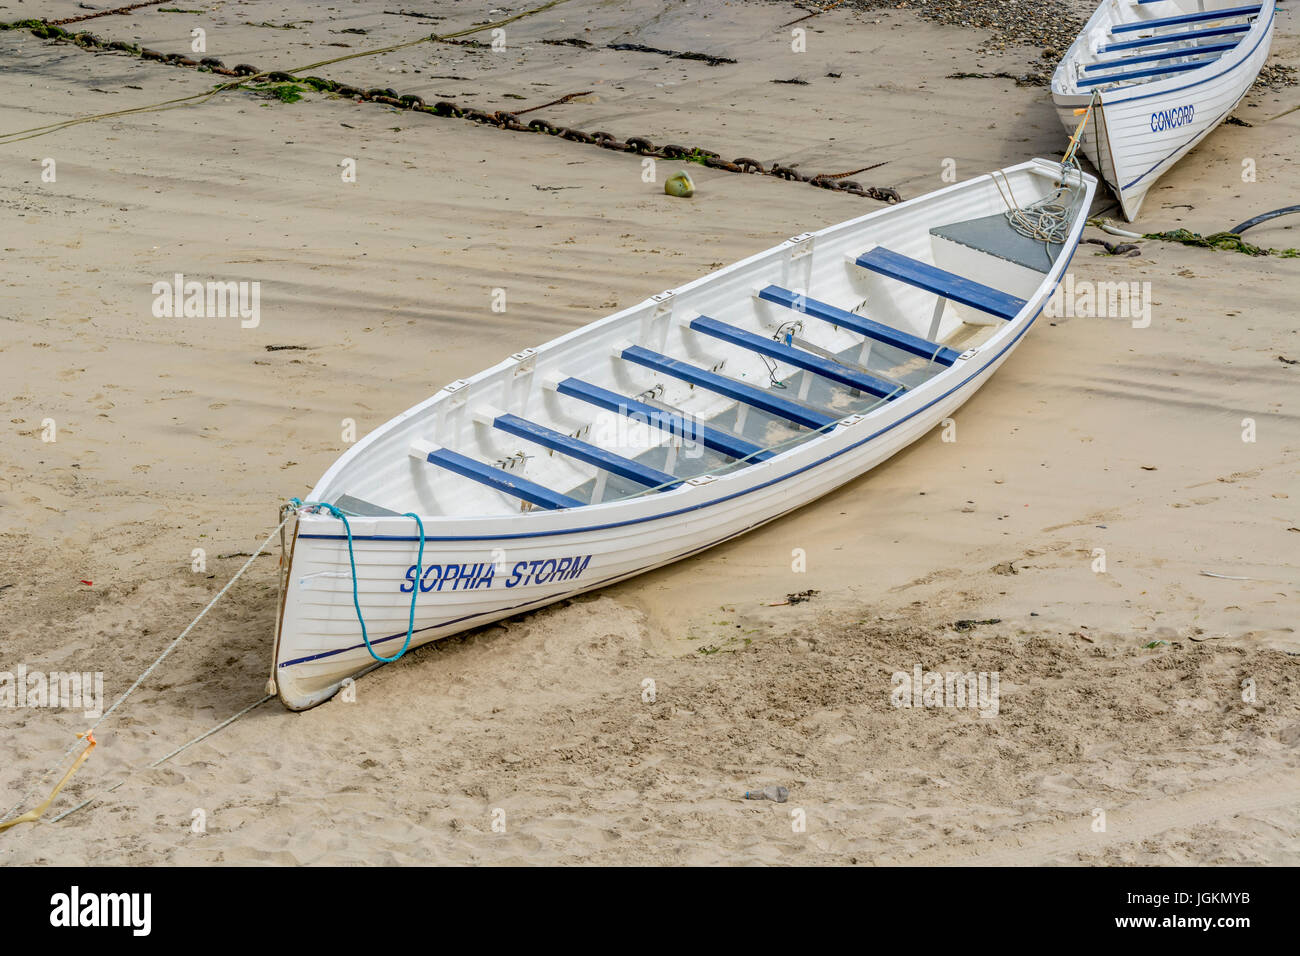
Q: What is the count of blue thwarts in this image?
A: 12